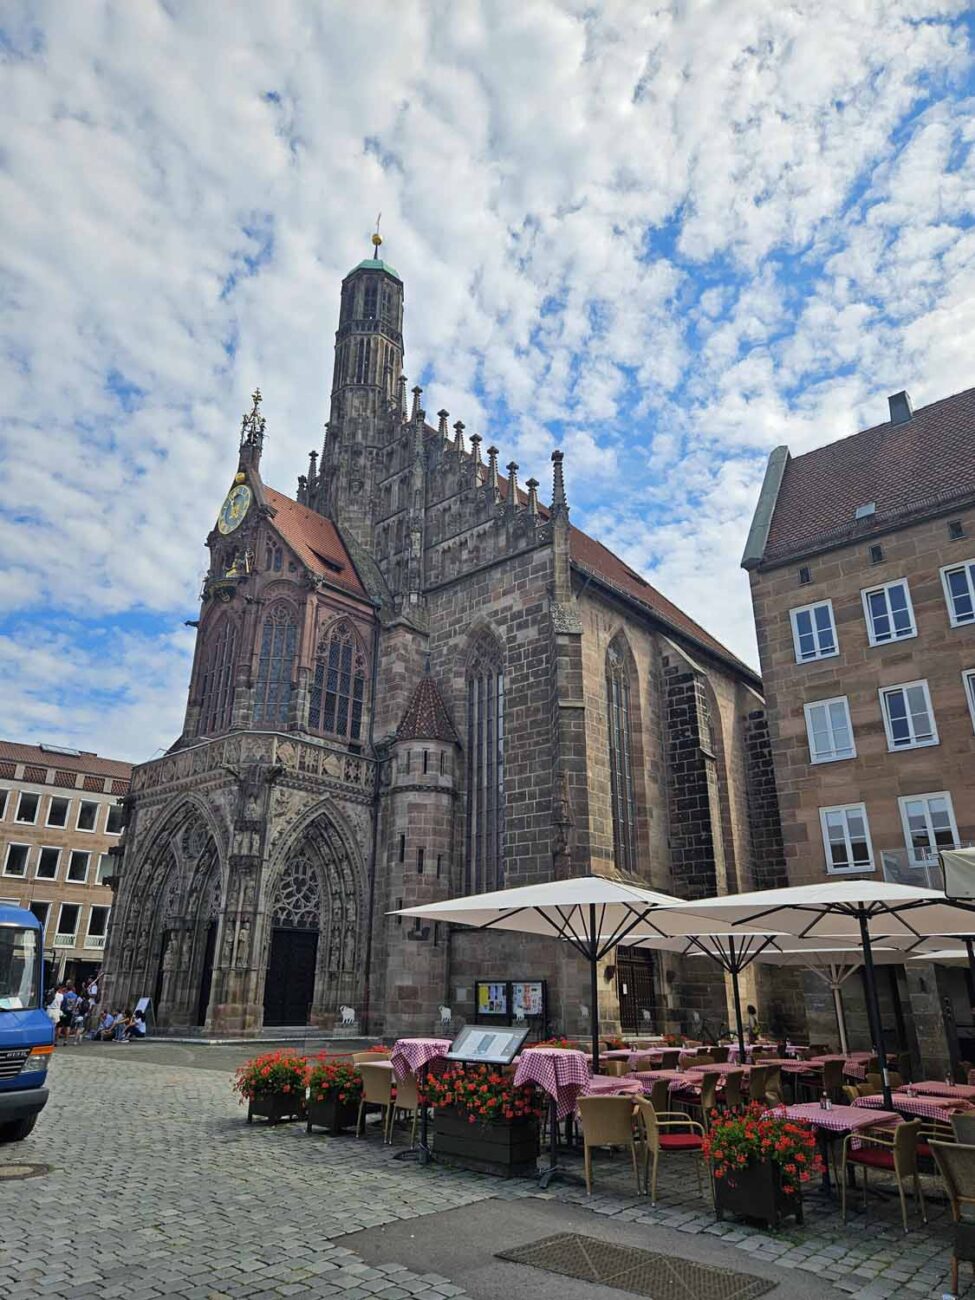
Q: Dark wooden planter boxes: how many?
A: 4